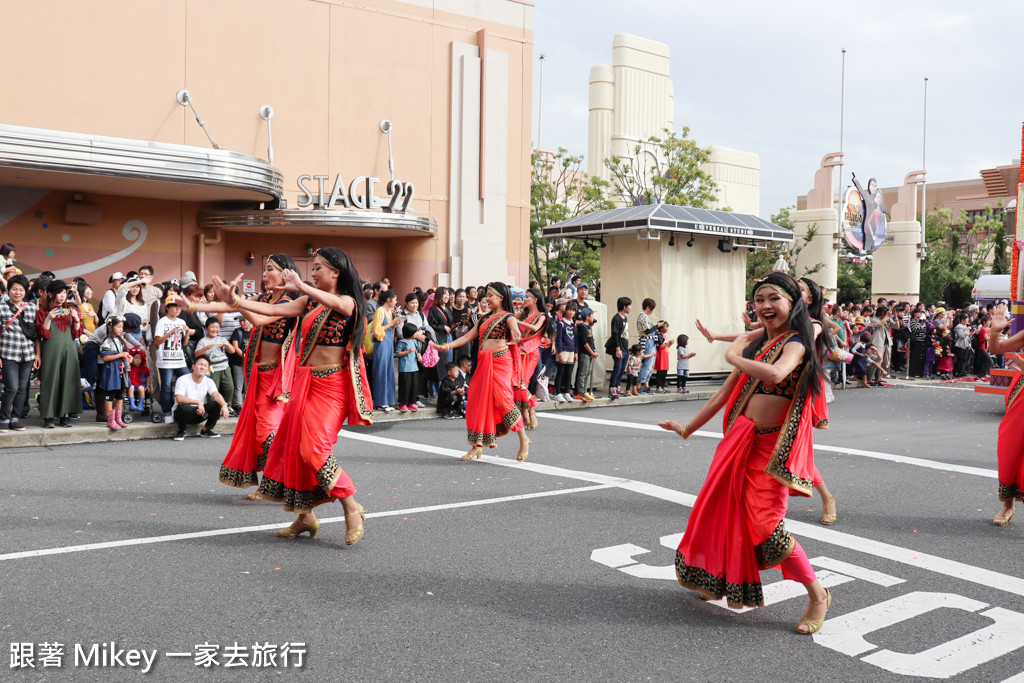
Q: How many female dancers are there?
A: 7